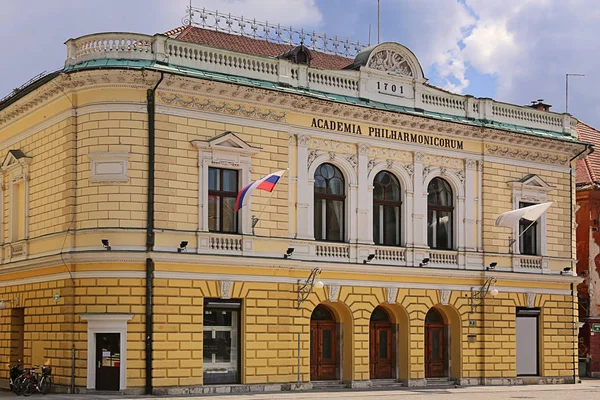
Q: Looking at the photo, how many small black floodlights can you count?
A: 7